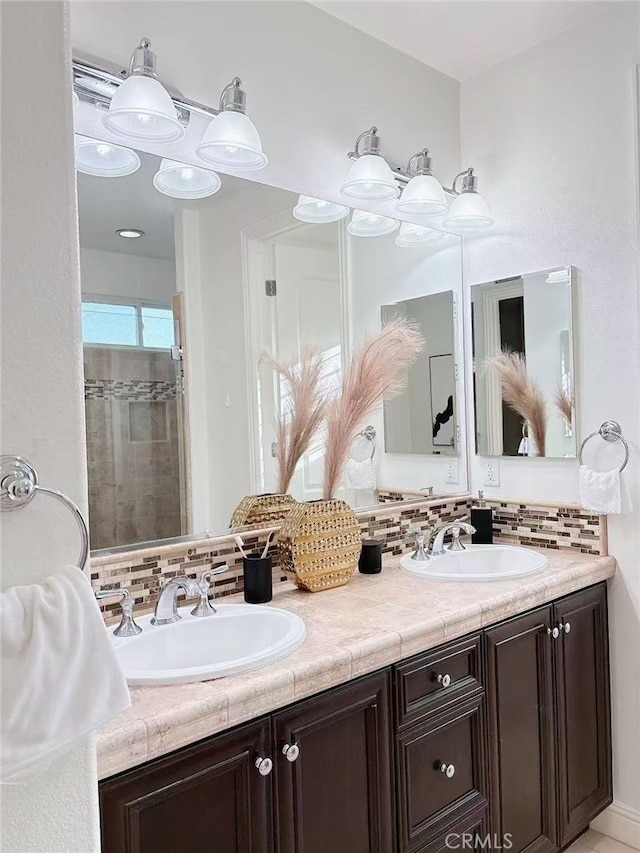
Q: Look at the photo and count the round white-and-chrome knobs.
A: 6